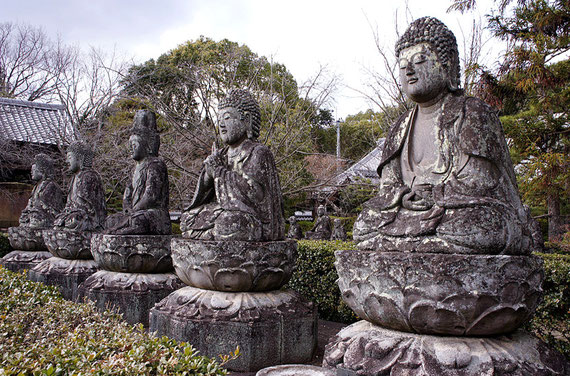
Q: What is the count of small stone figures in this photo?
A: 3